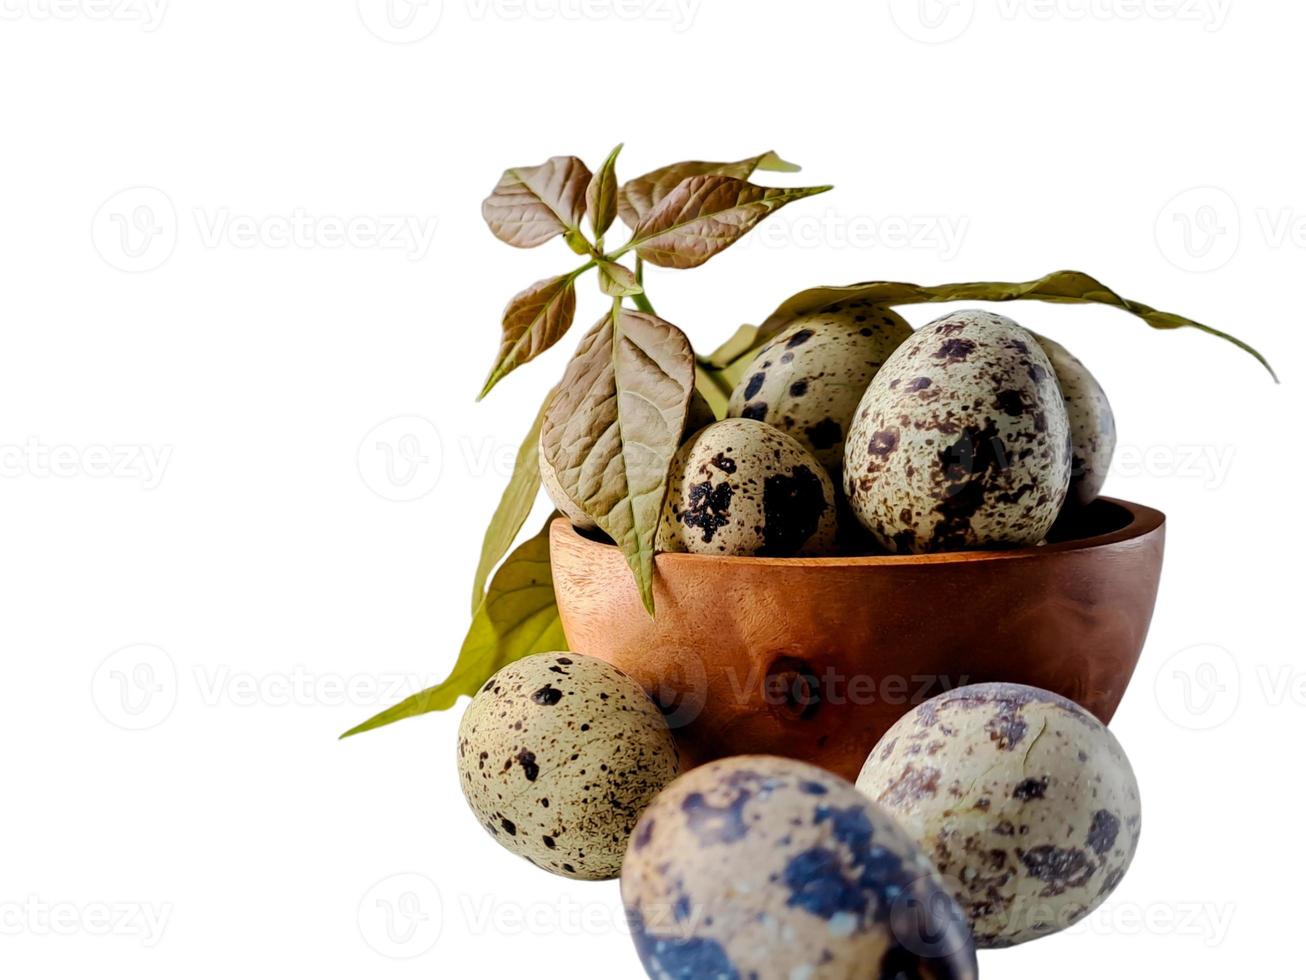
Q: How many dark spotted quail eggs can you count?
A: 8